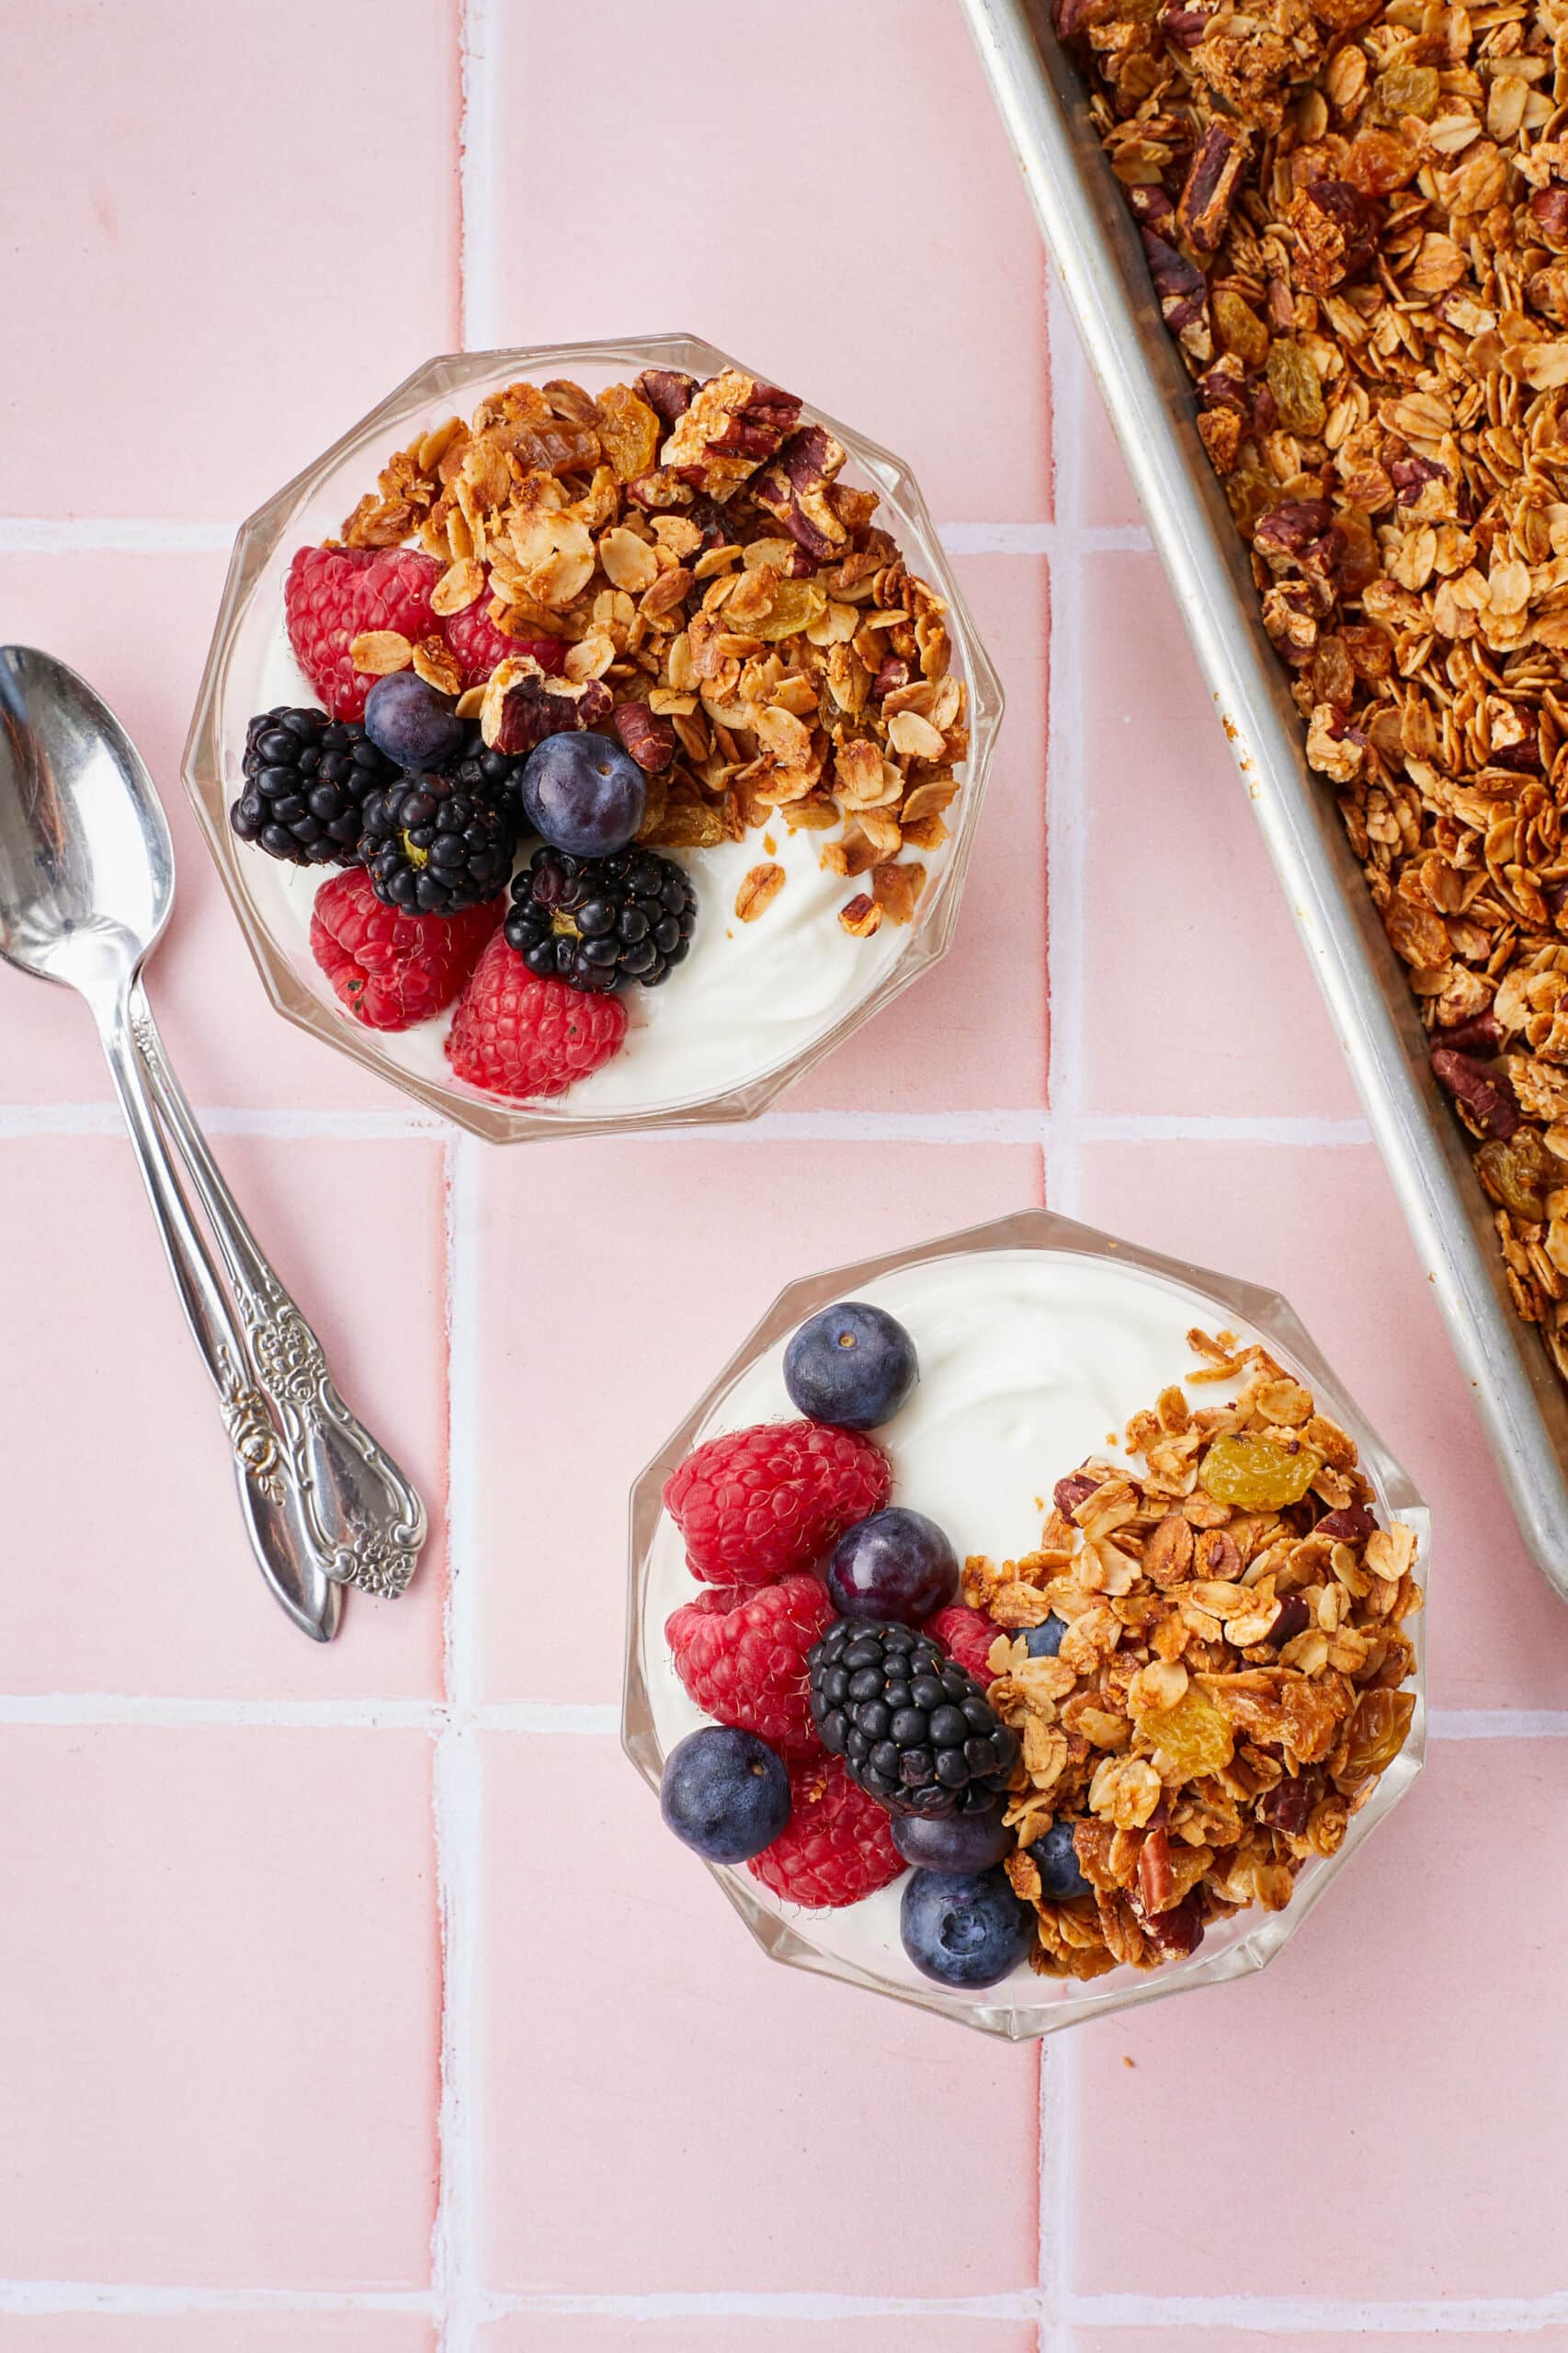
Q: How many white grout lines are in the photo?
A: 6